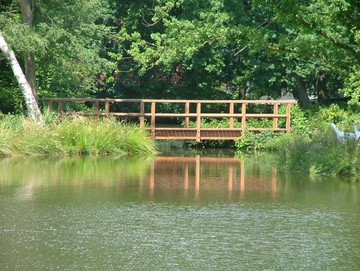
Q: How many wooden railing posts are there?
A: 12